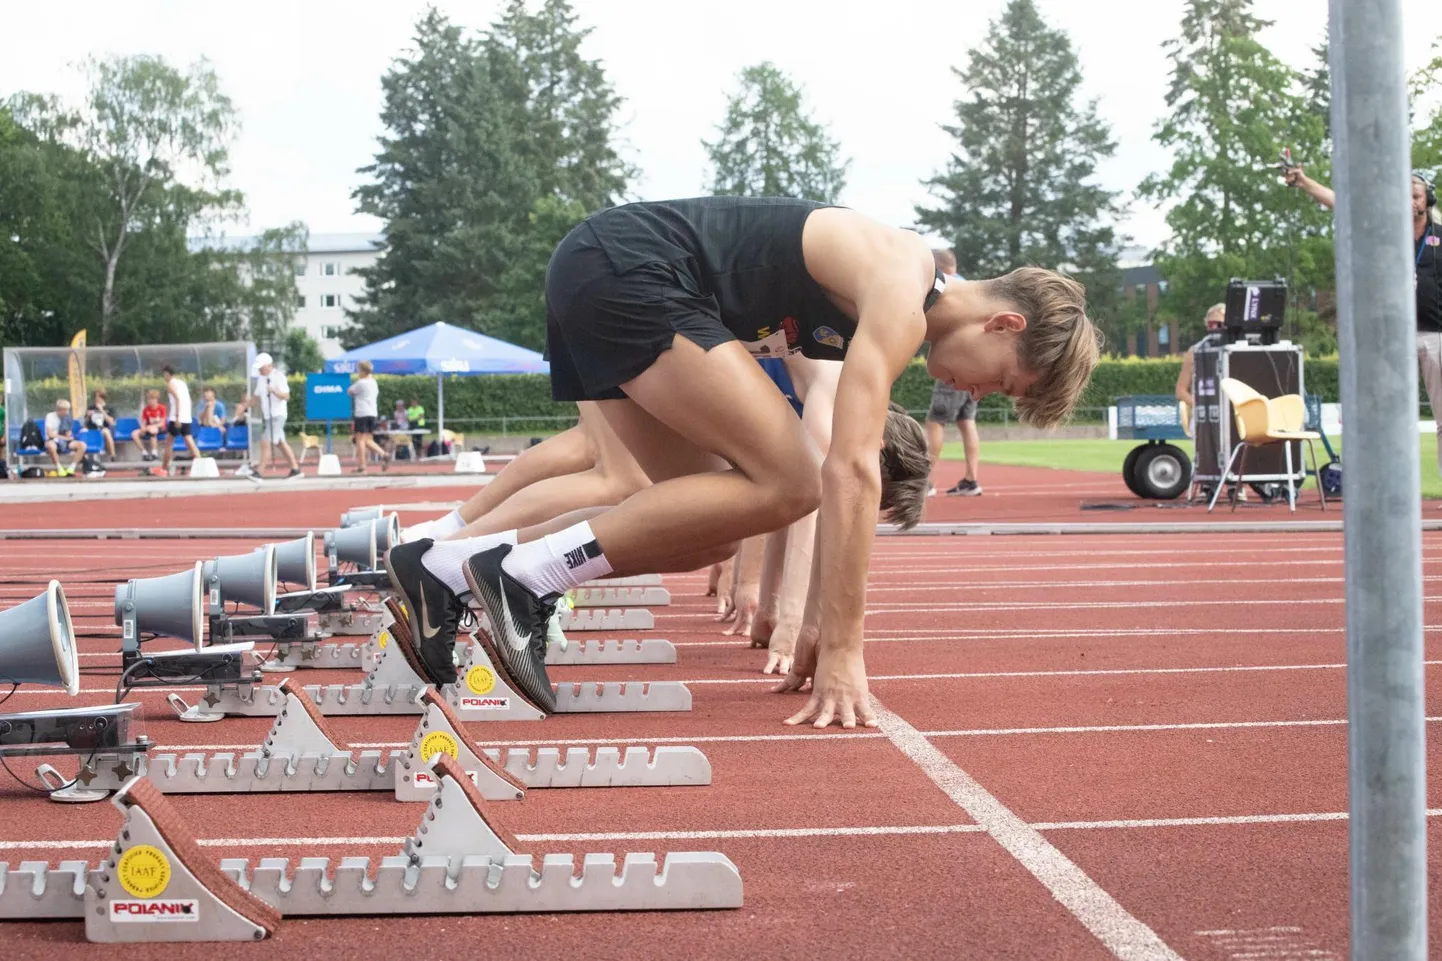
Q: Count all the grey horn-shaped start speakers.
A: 7